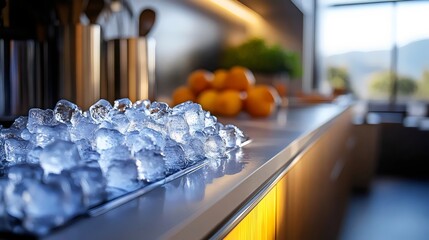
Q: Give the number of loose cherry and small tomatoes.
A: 0